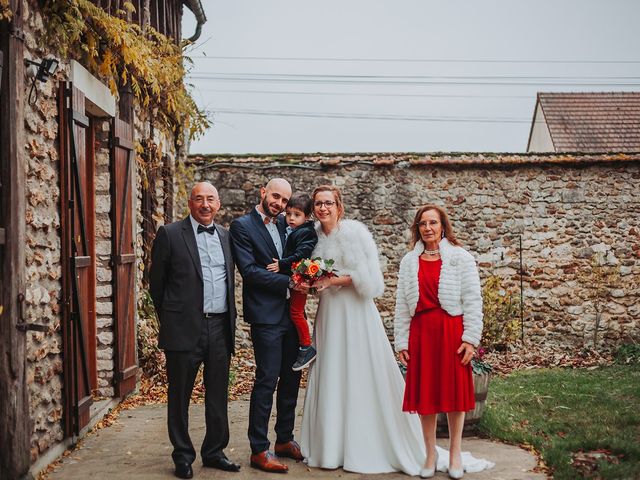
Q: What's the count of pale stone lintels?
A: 1